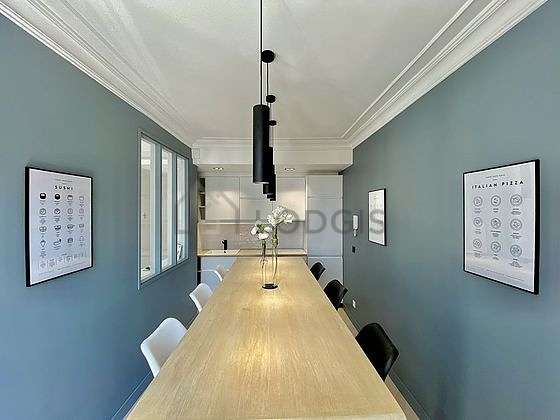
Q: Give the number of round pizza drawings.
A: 9